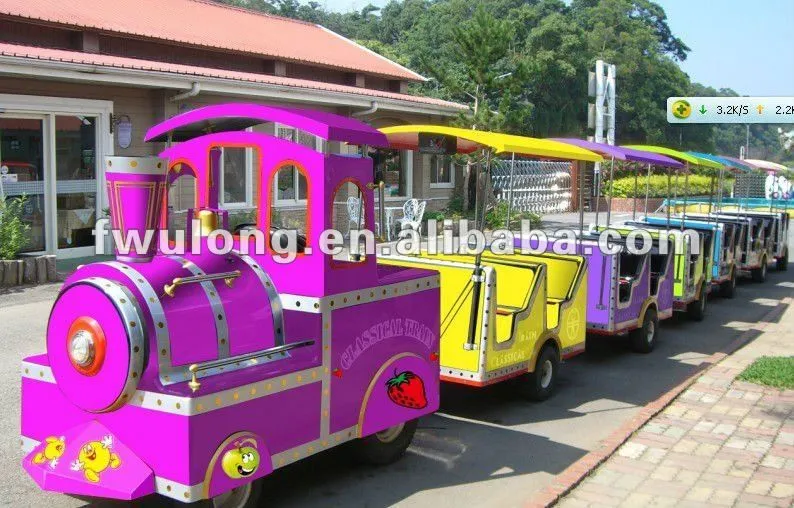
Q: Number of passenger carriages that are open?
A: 6